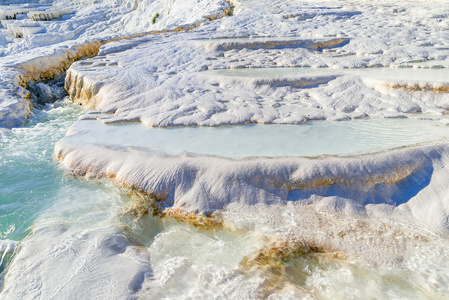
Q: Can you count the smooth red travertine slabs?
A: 0